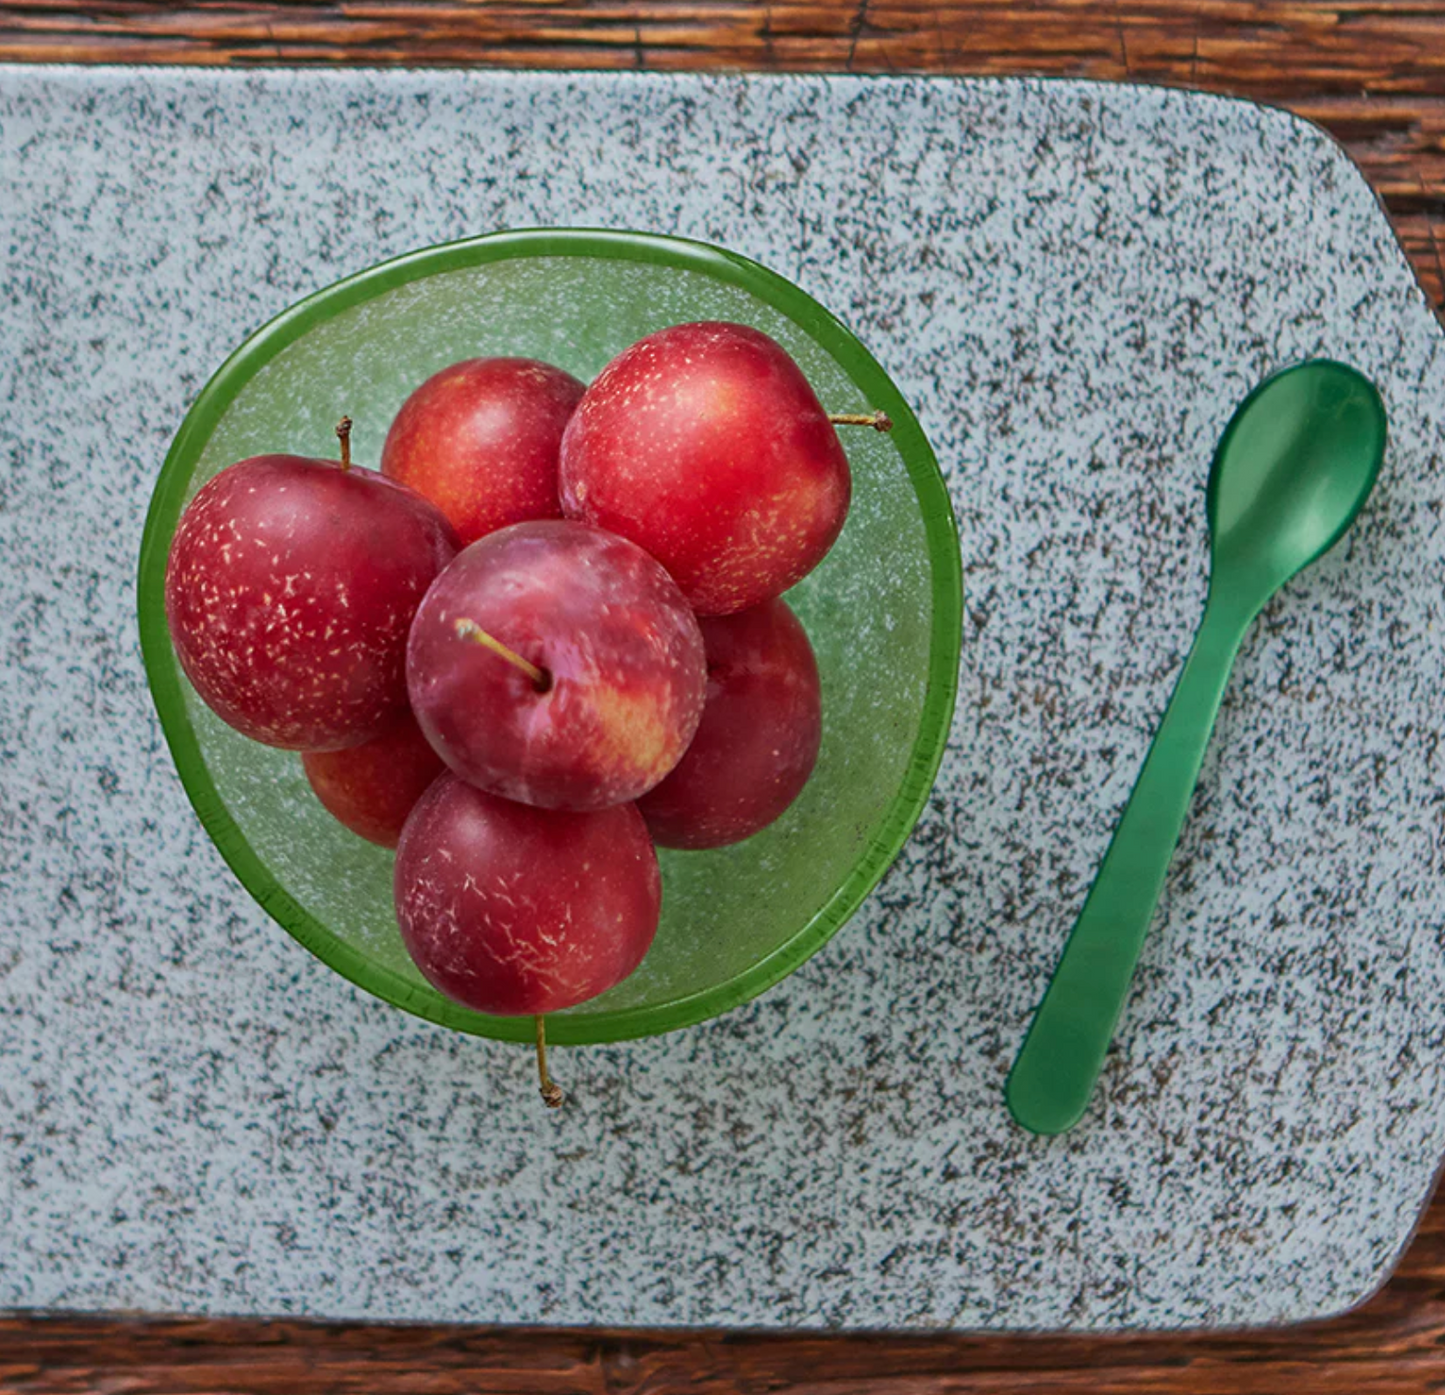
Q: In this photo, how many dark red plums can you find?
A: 7